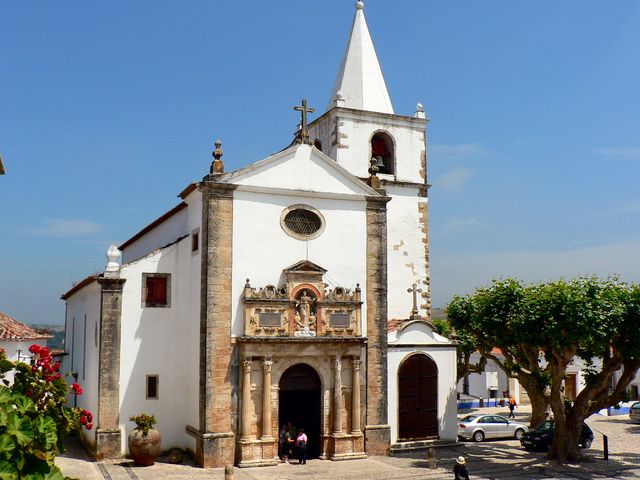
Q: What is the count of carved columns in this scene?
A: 4